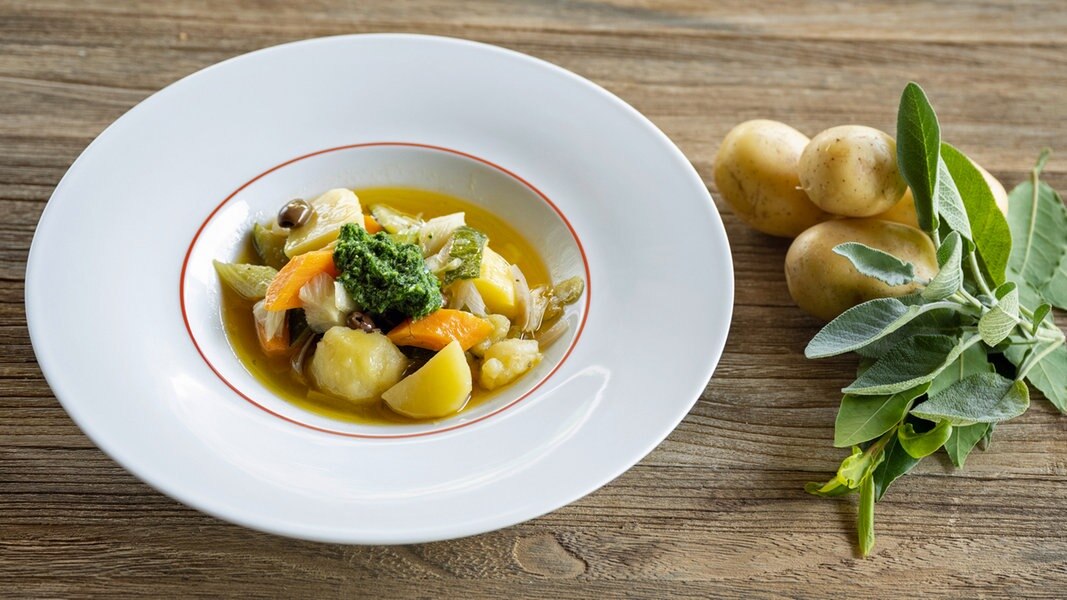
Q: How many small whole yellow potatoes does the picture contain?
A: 4